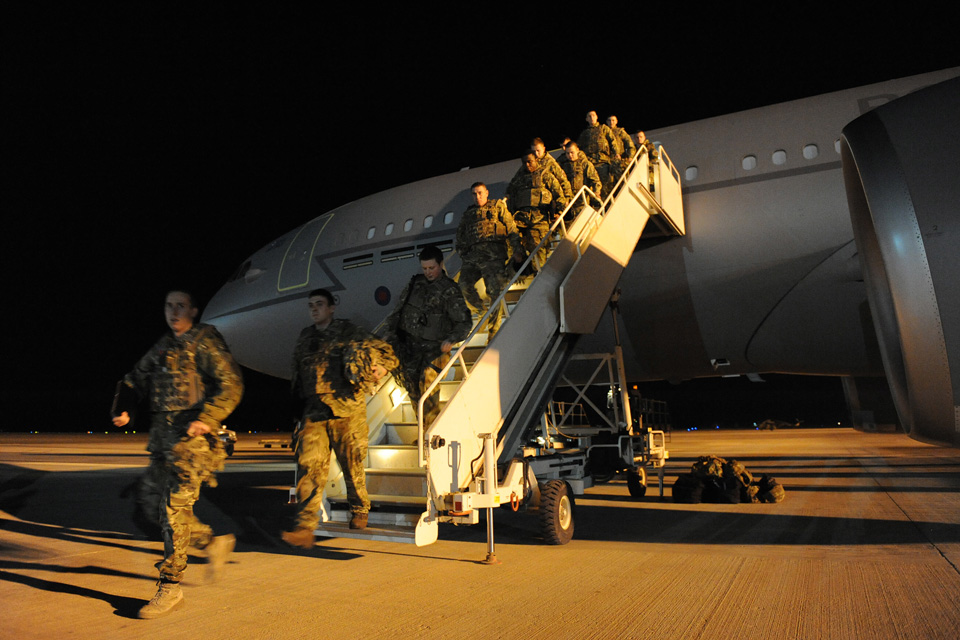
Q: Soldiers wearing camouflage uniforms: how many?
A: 11